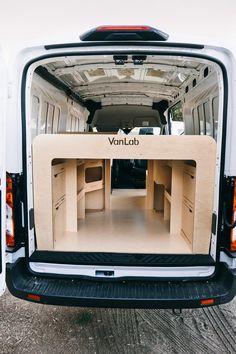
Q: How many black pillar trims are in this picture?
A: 2